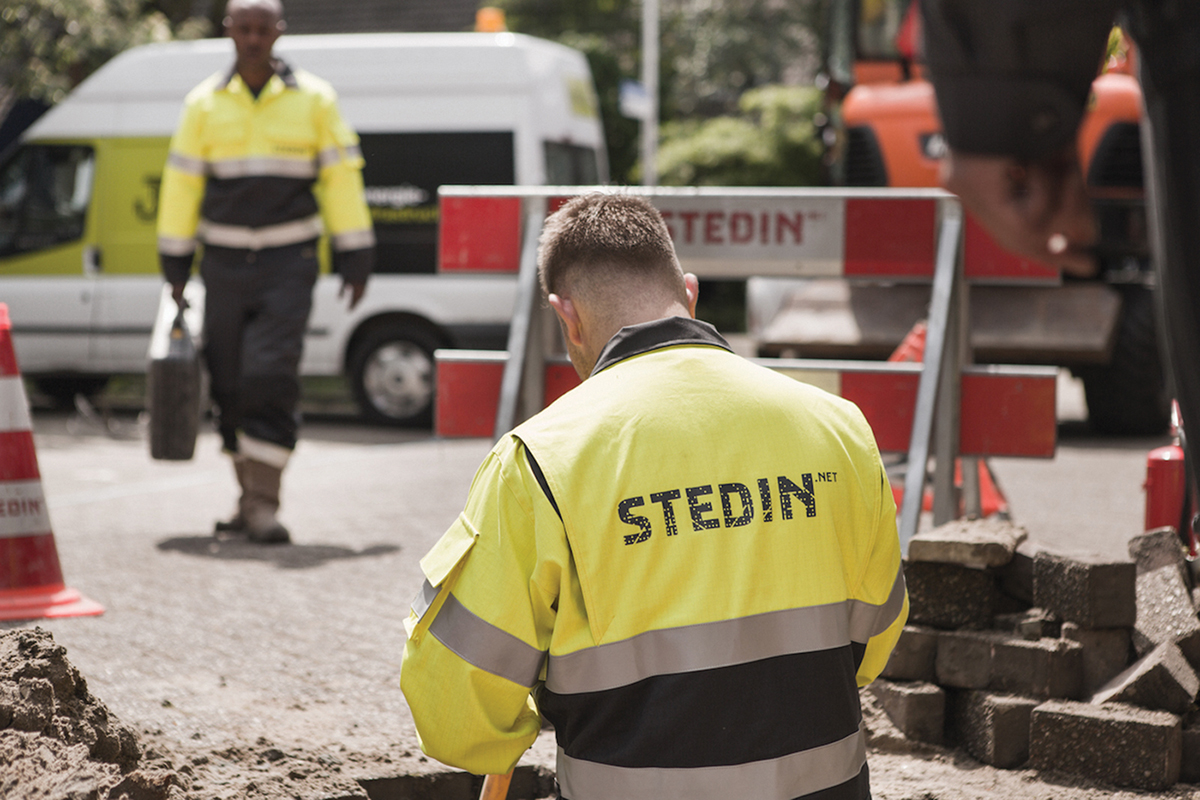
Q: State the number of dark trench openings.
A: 1